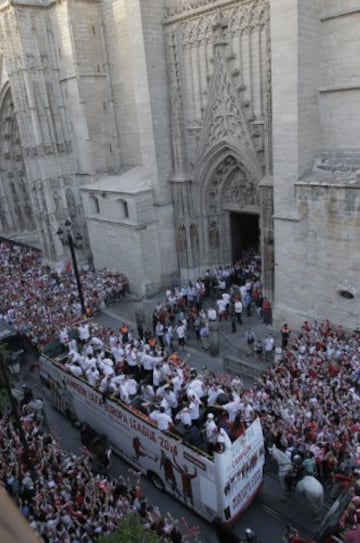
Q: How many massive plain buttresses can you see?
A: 2